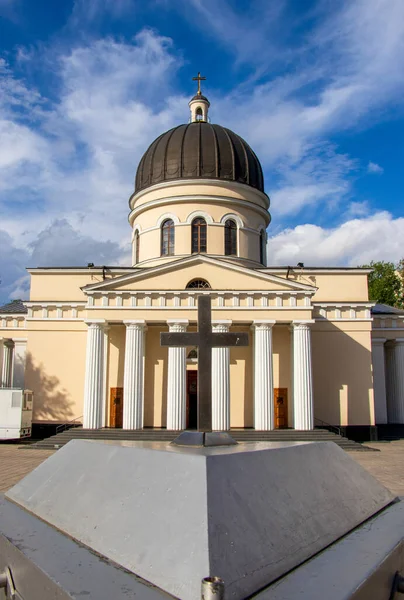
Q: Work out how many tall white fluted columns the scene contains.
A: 6